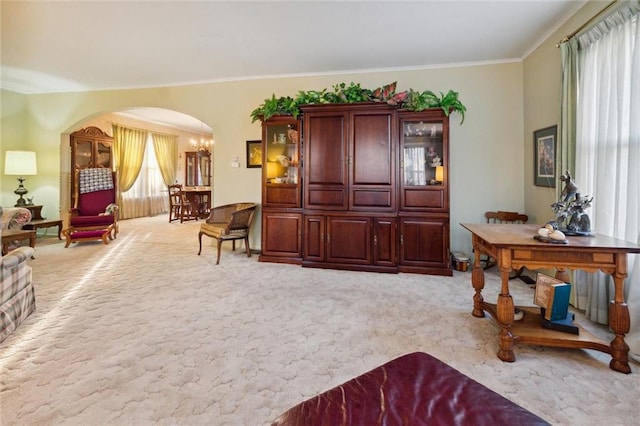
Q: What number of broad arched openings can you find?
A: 1